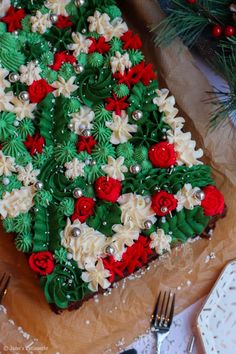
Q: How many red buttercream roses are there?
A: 7